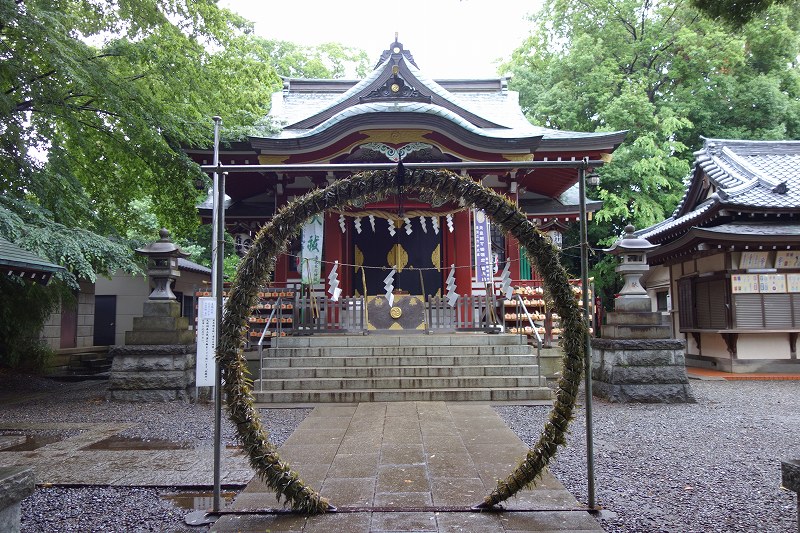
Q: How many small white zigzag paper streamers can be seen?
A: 12